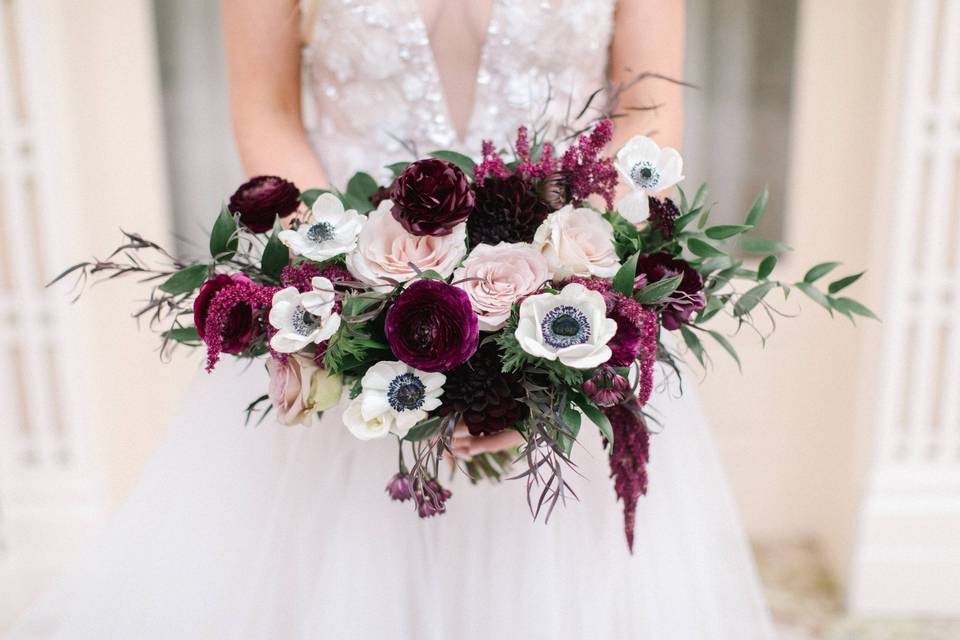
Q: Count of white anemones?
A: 5